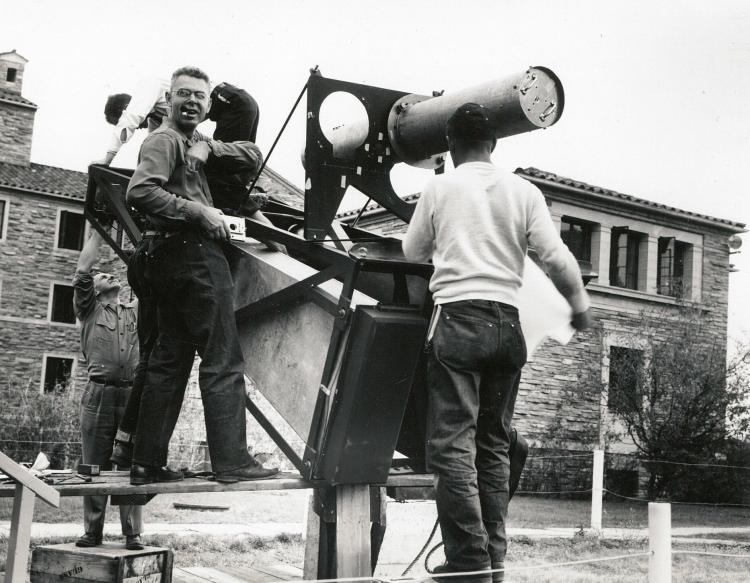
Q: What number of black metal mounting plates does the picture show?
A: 1